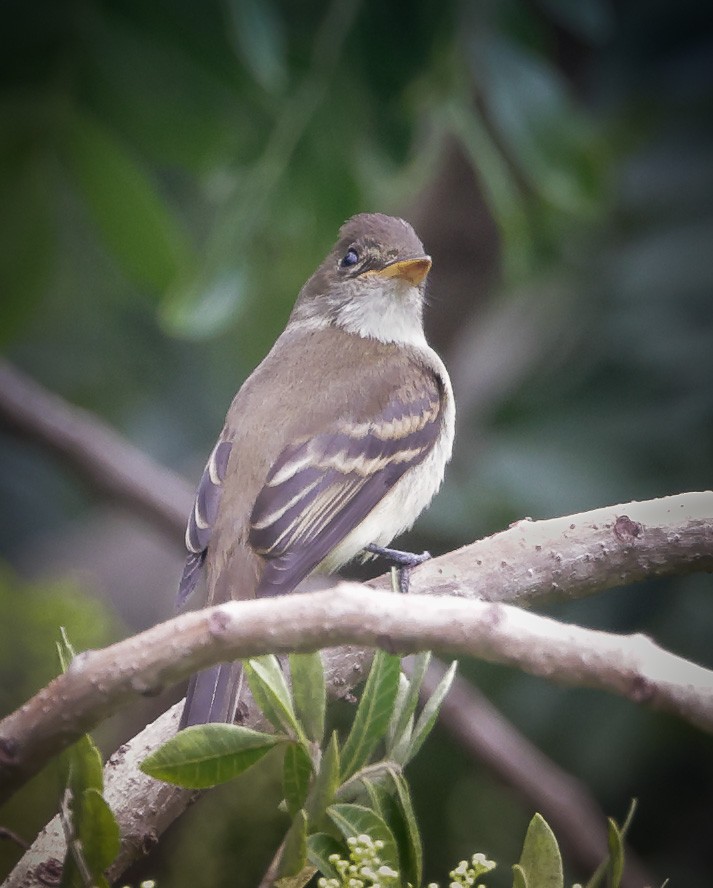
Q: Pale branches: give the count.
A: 2